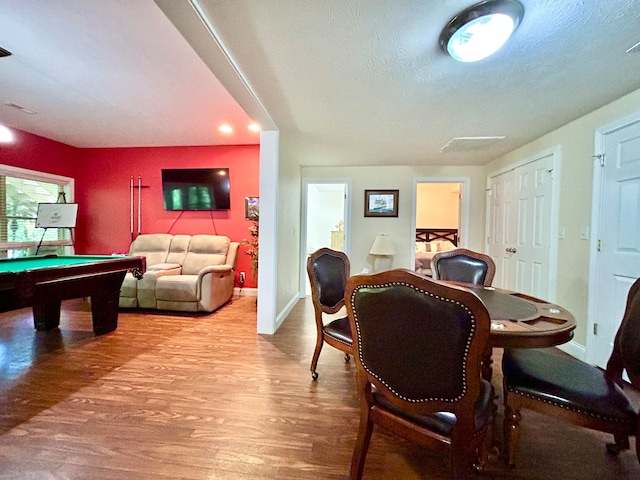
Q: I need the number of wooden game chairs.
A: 4